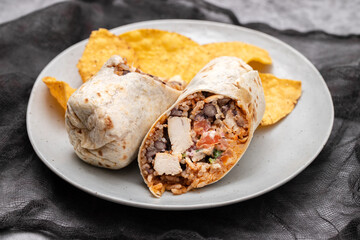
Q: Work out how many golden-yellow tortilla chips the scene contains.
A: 5